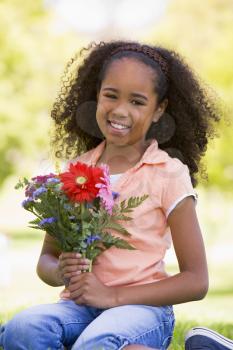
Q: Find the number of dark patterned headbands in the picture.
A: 1